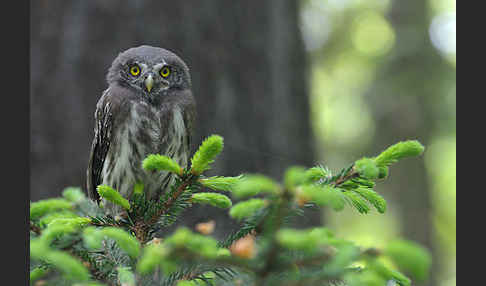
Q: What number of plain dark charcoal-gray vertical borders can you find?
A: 2